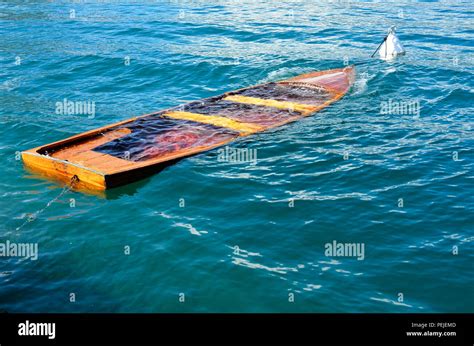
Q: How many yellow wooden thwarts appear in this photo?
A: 2